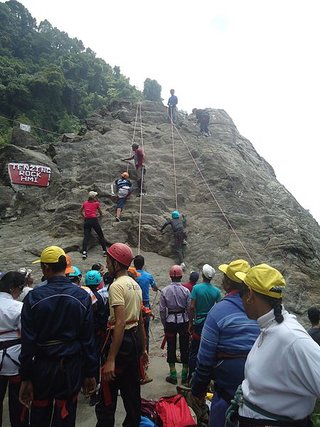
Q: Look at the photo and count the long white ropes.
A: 4